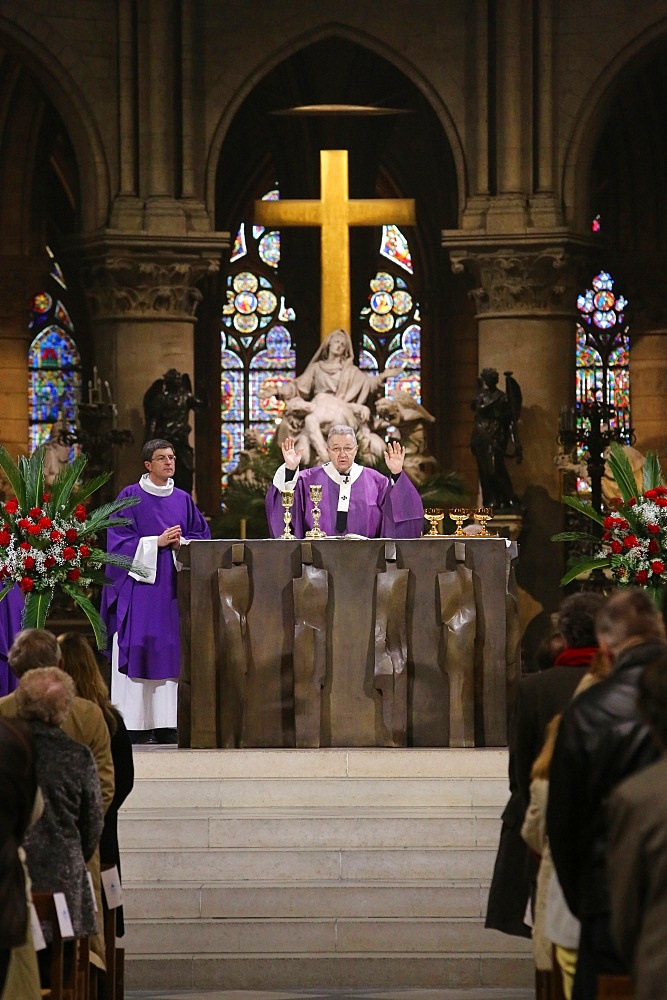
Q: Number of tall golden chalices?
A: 2